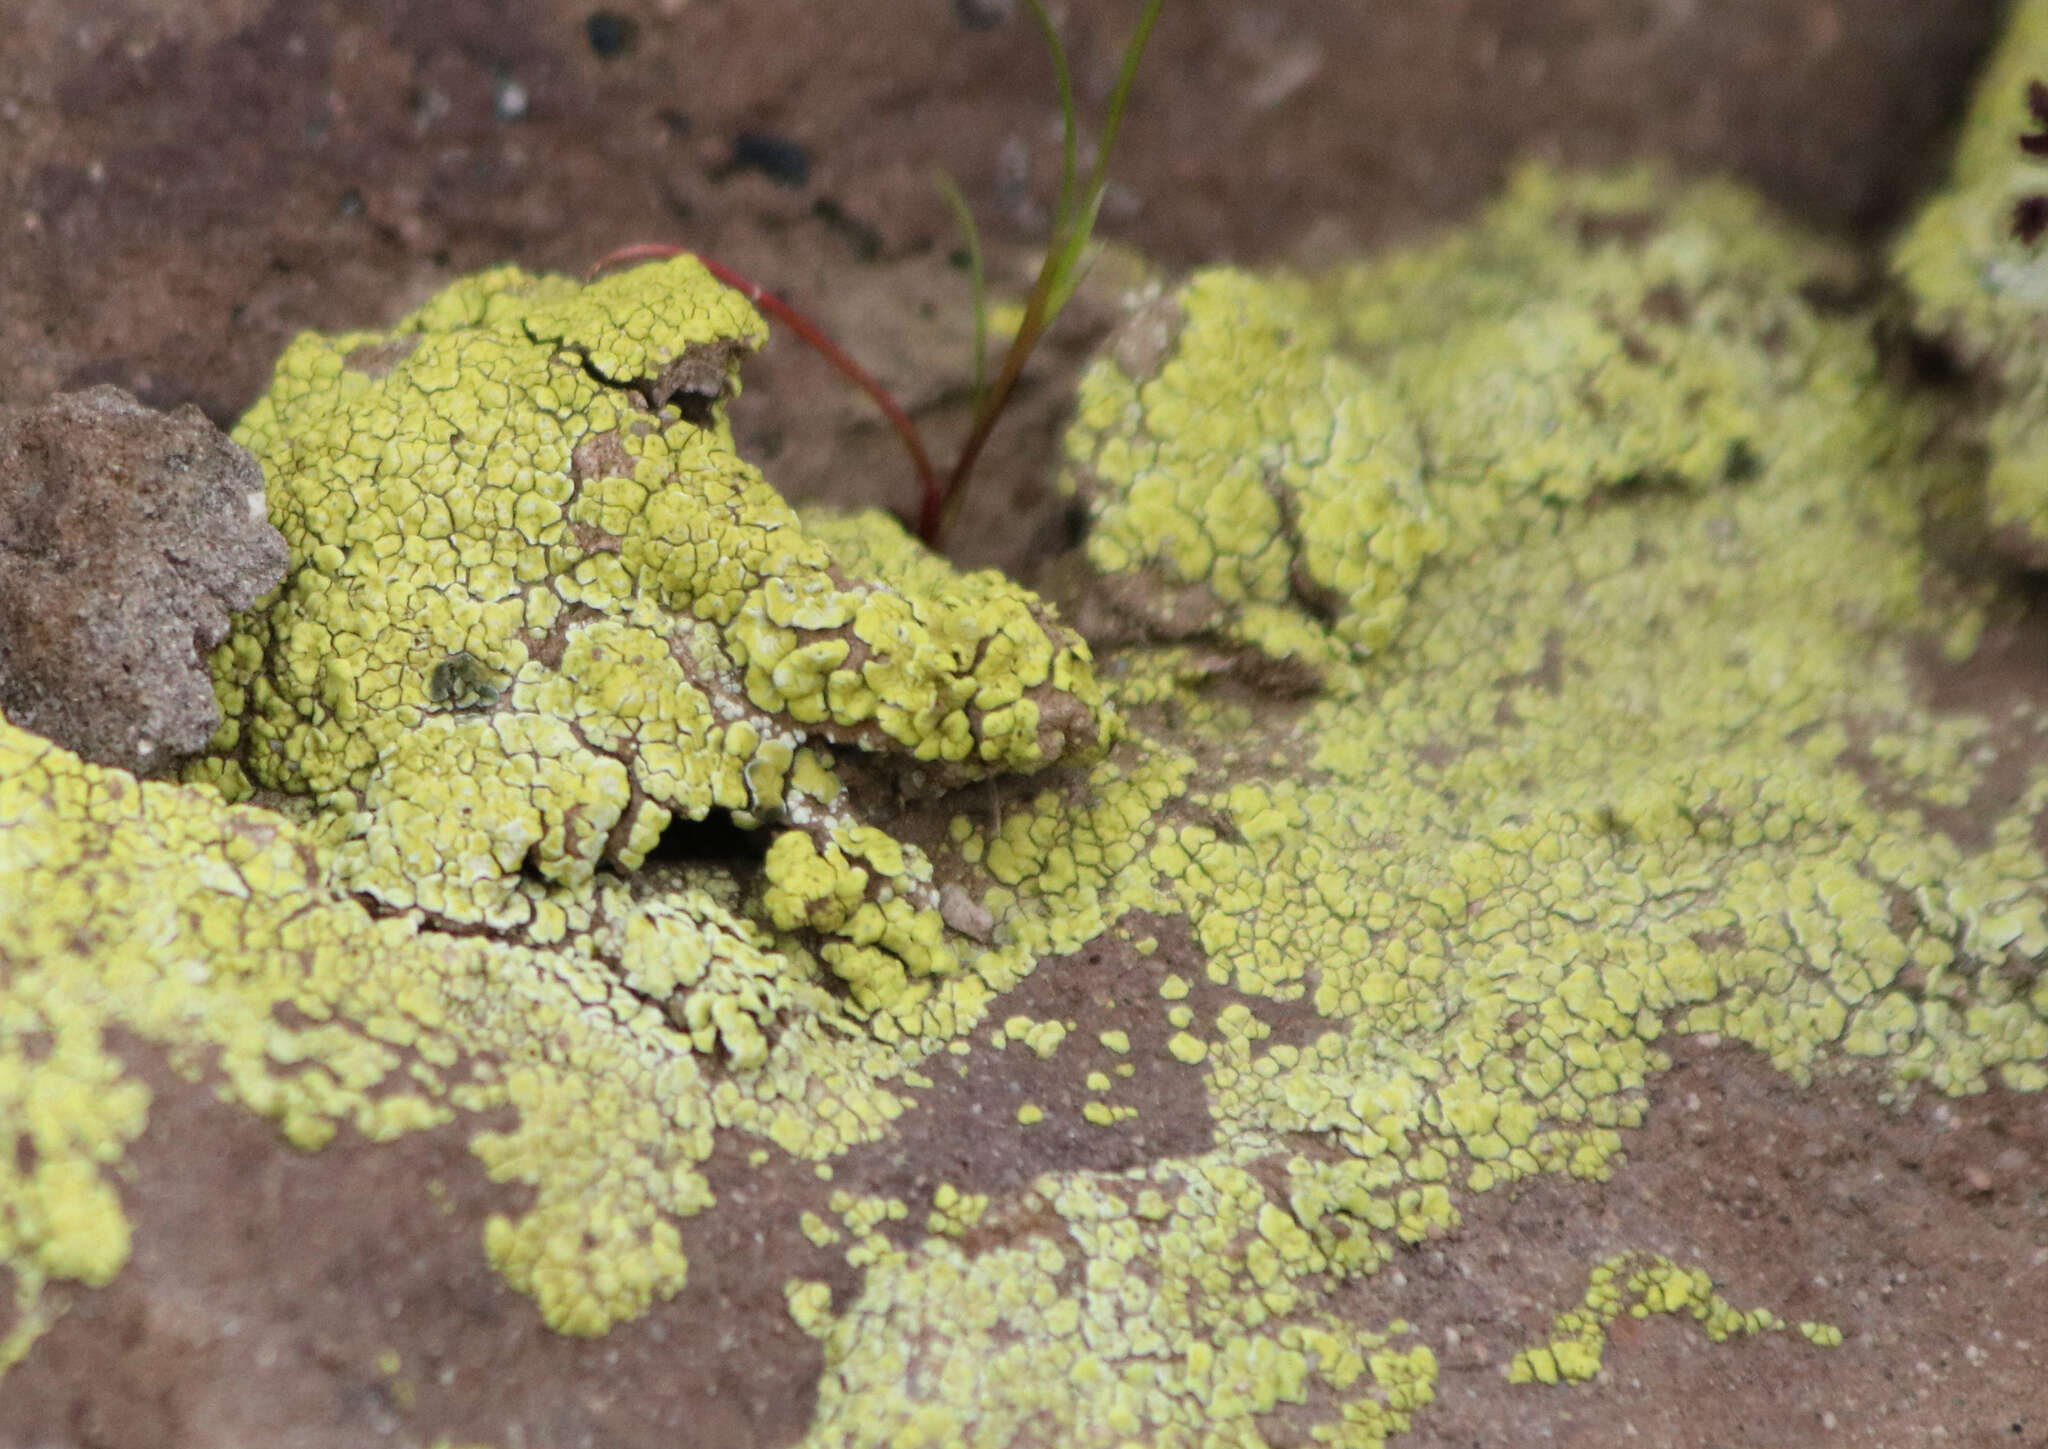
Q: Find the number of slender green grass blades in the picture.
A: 3